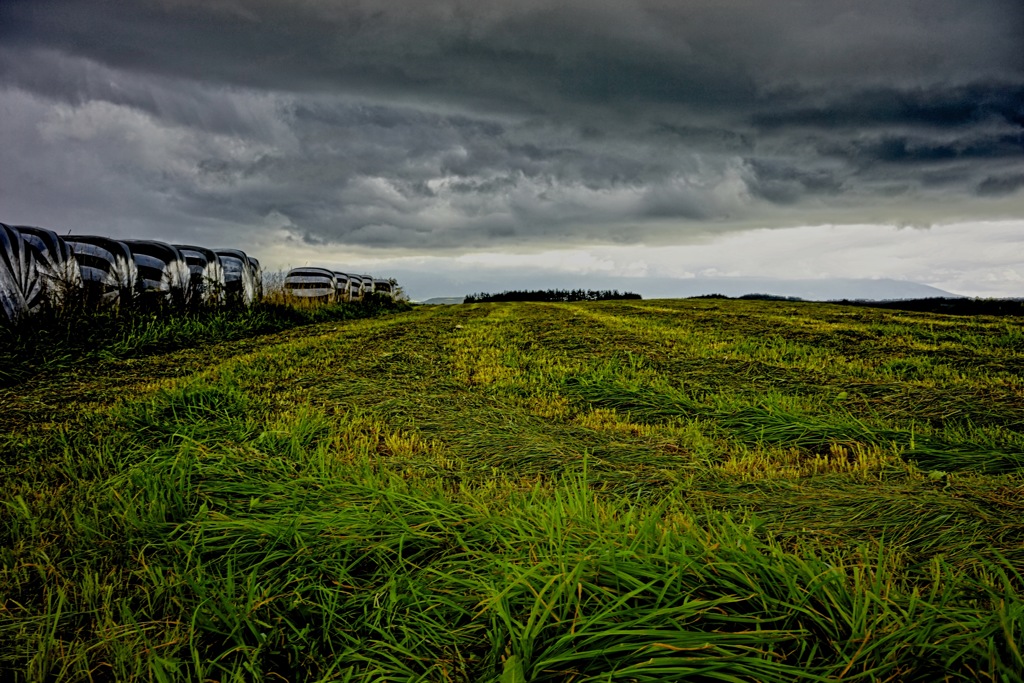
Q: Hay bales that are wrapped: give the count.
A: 12